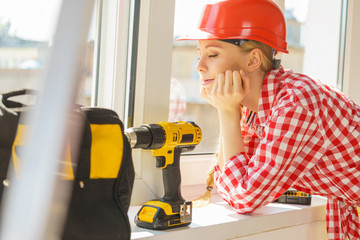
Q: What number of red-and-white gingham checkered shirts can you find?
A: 1